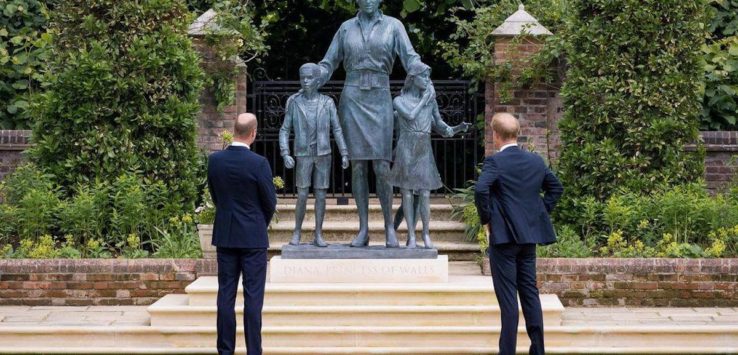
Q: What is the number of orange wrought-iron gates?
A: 0